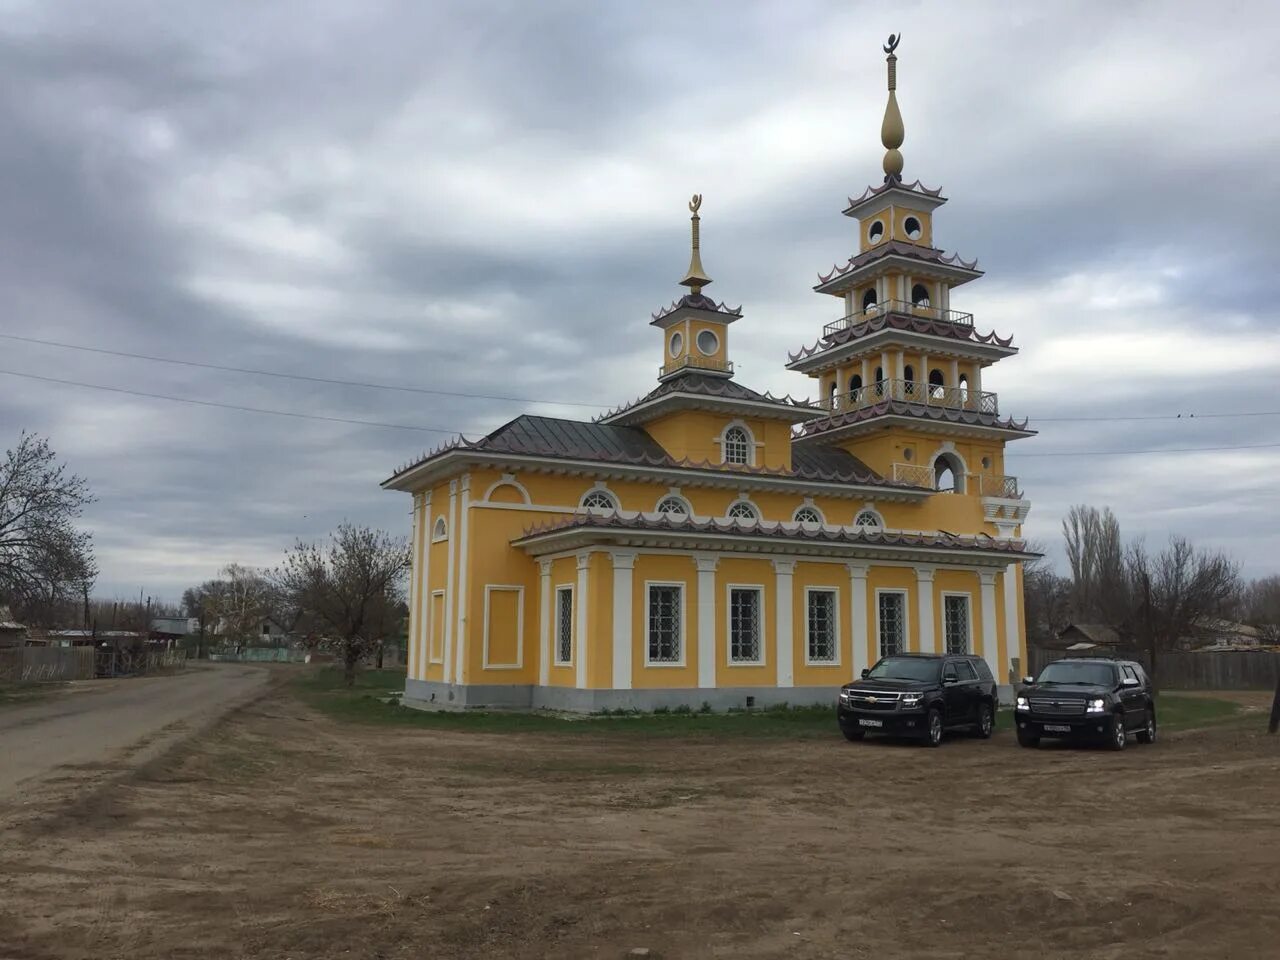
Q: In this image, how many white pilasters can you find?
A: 13